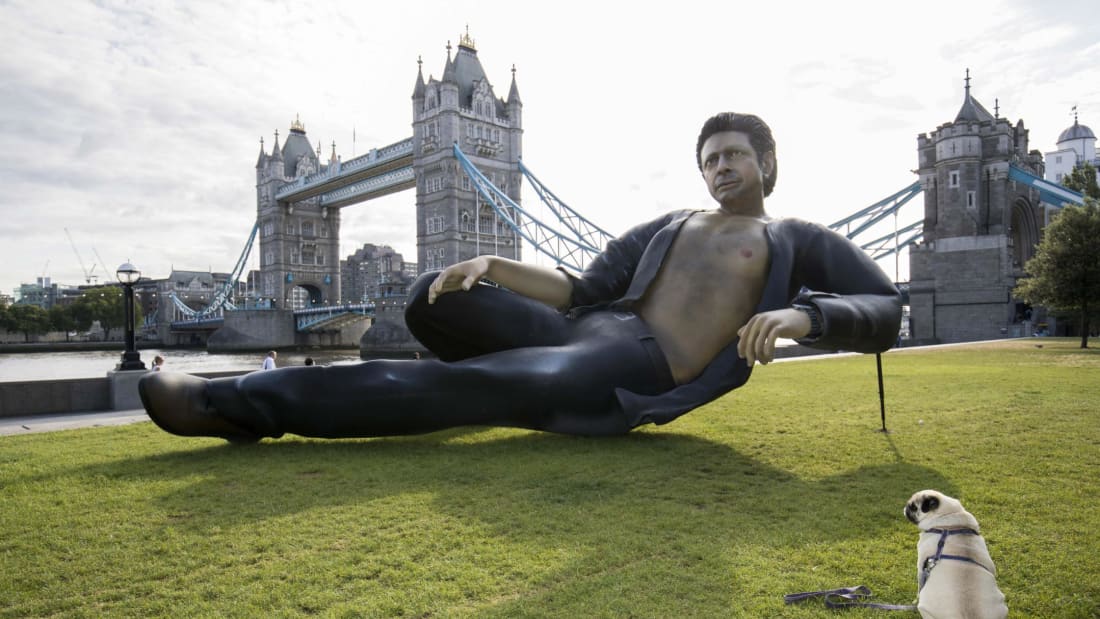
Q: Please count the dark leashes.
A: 1